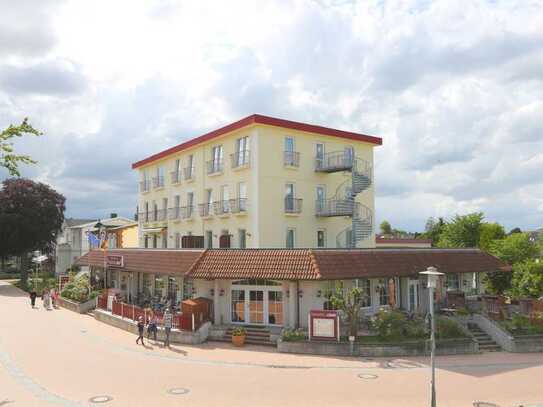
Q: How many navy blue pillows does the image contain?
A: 0